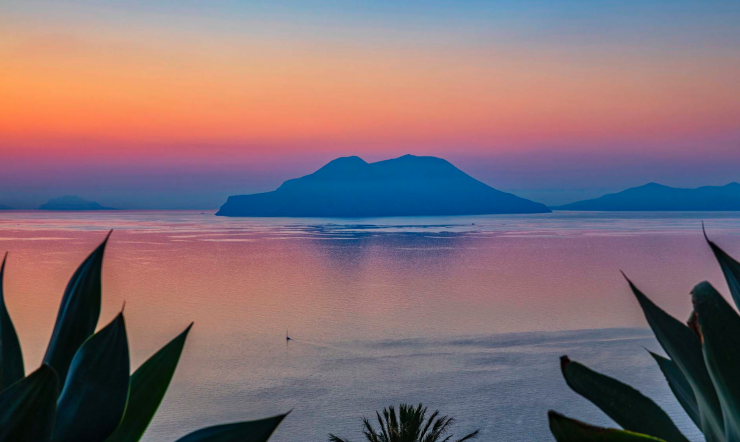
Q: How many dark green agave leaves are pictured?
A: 12